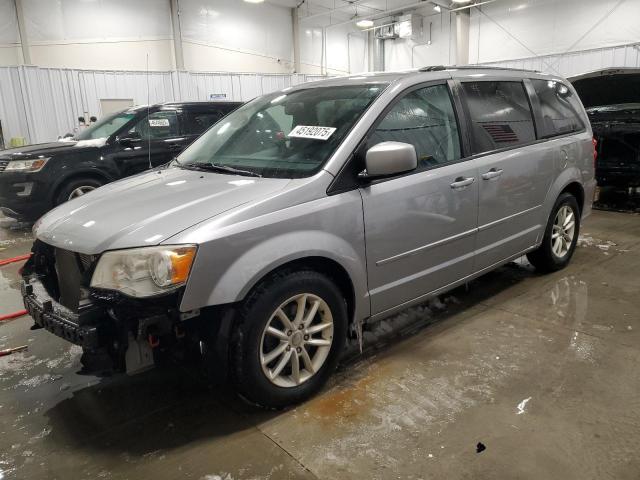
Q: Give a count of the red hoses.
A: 2